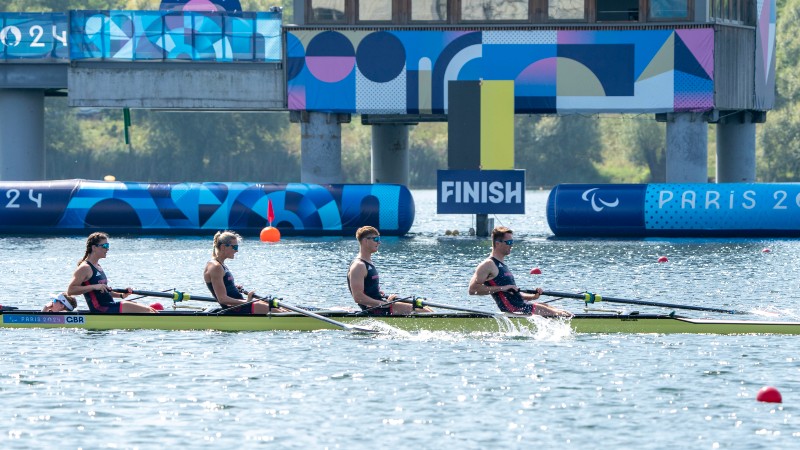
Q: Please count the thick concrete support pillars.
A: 5